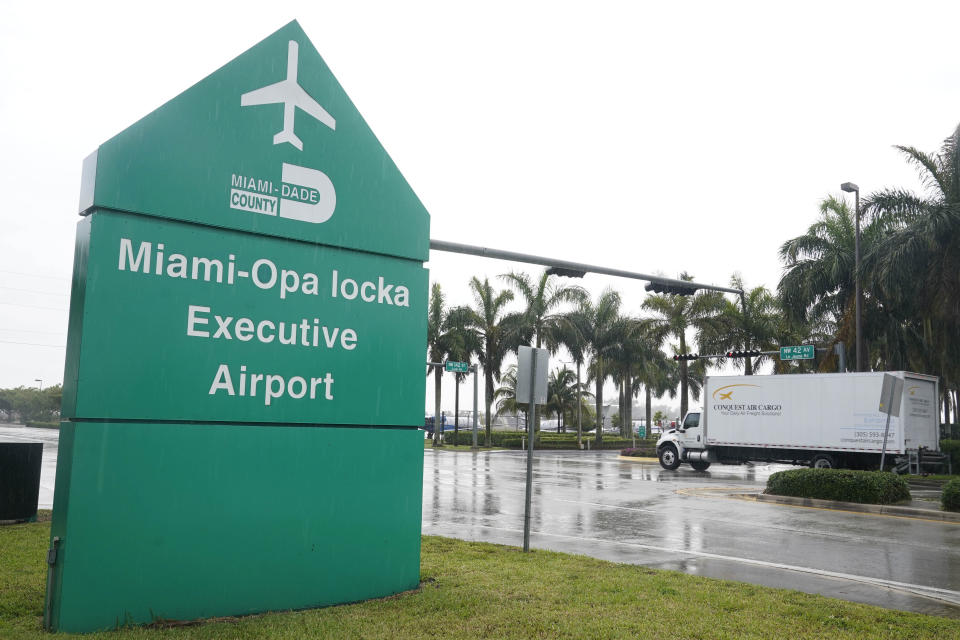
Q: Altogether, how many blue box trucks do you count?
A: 0